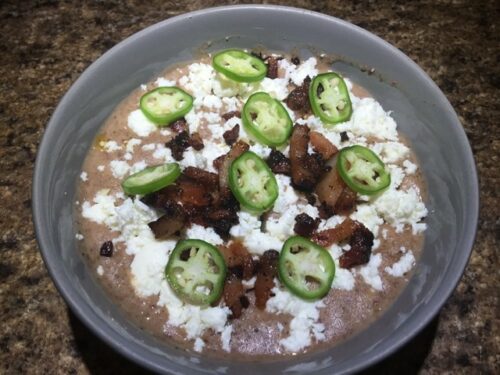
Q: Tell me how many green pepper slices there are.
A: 9